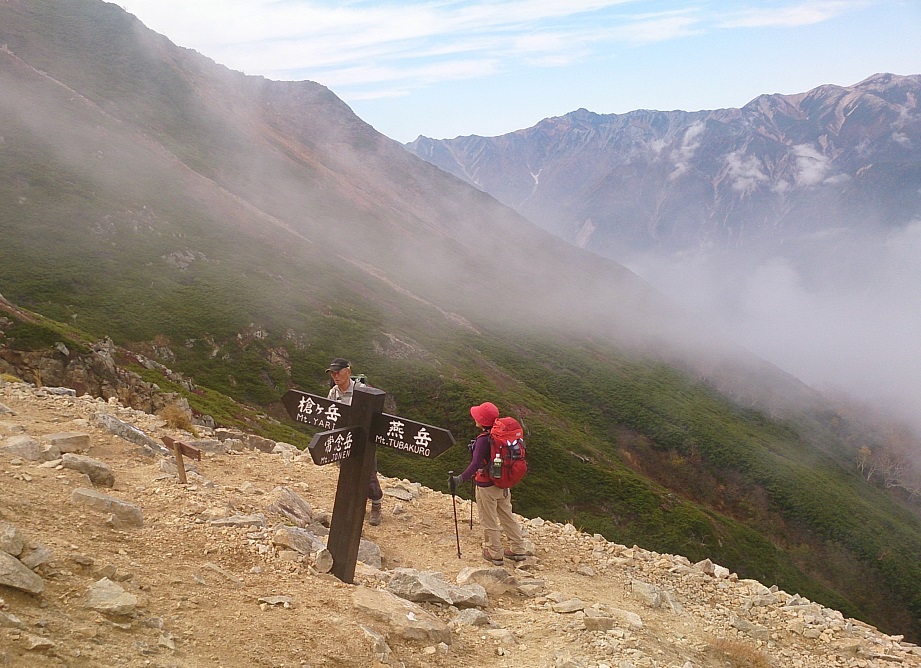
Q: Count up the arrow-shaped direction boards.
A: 3